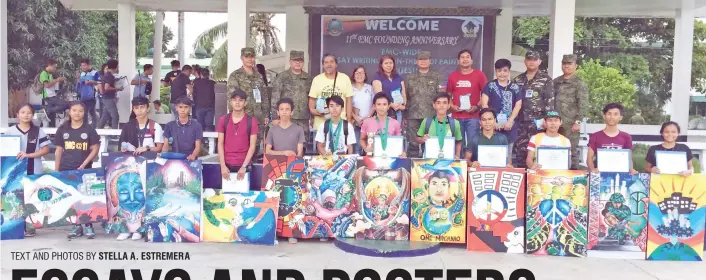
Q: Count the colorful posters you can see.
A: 13